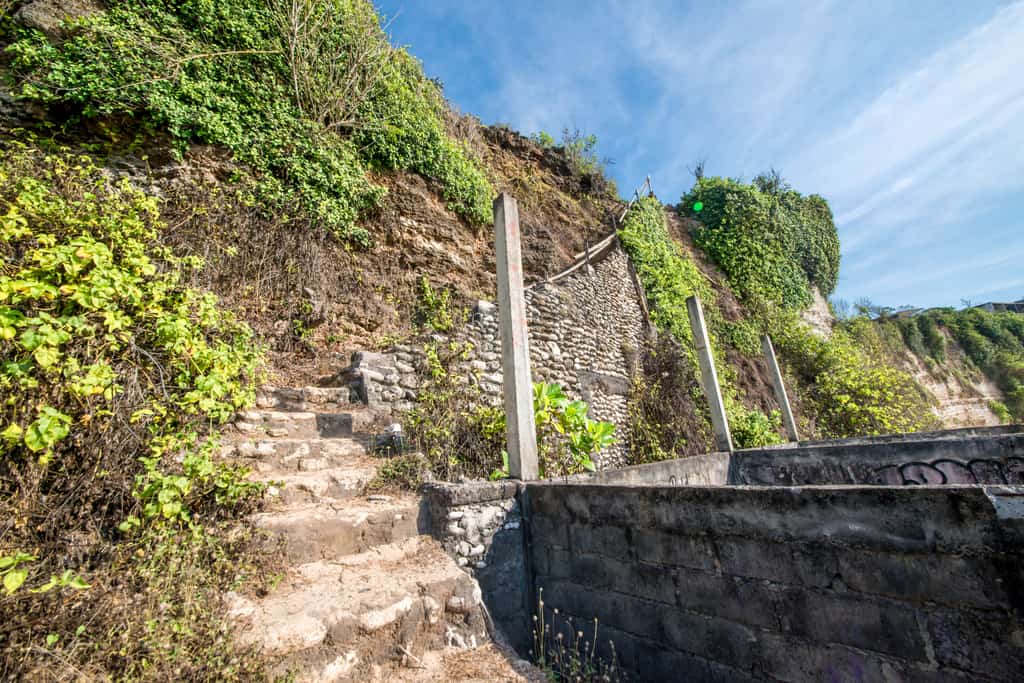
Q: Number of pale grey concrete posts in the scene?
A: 3